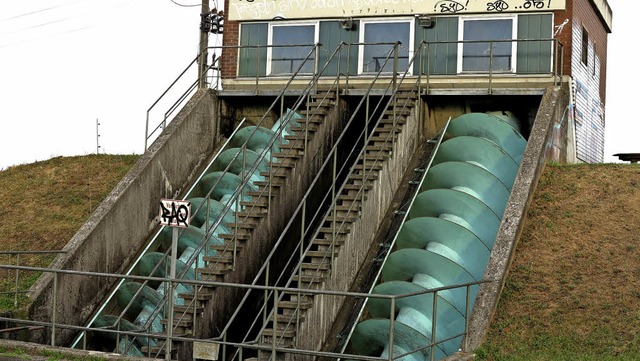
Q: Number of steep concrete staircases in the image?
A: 2